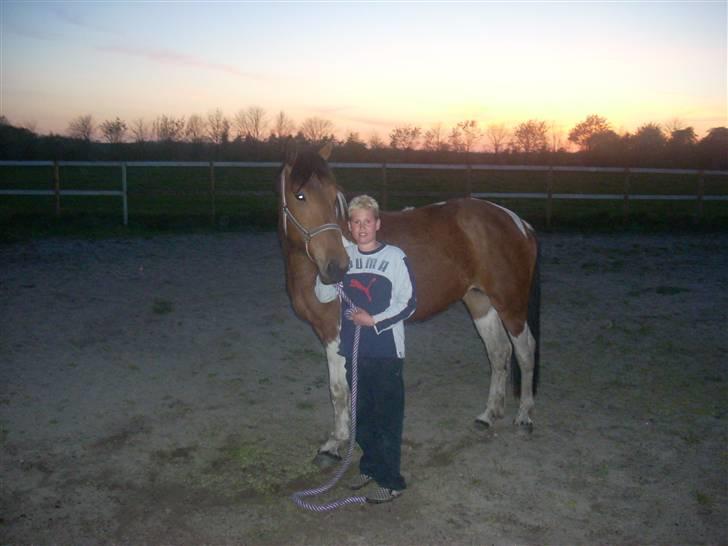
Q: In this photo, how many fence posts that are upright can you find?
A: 8